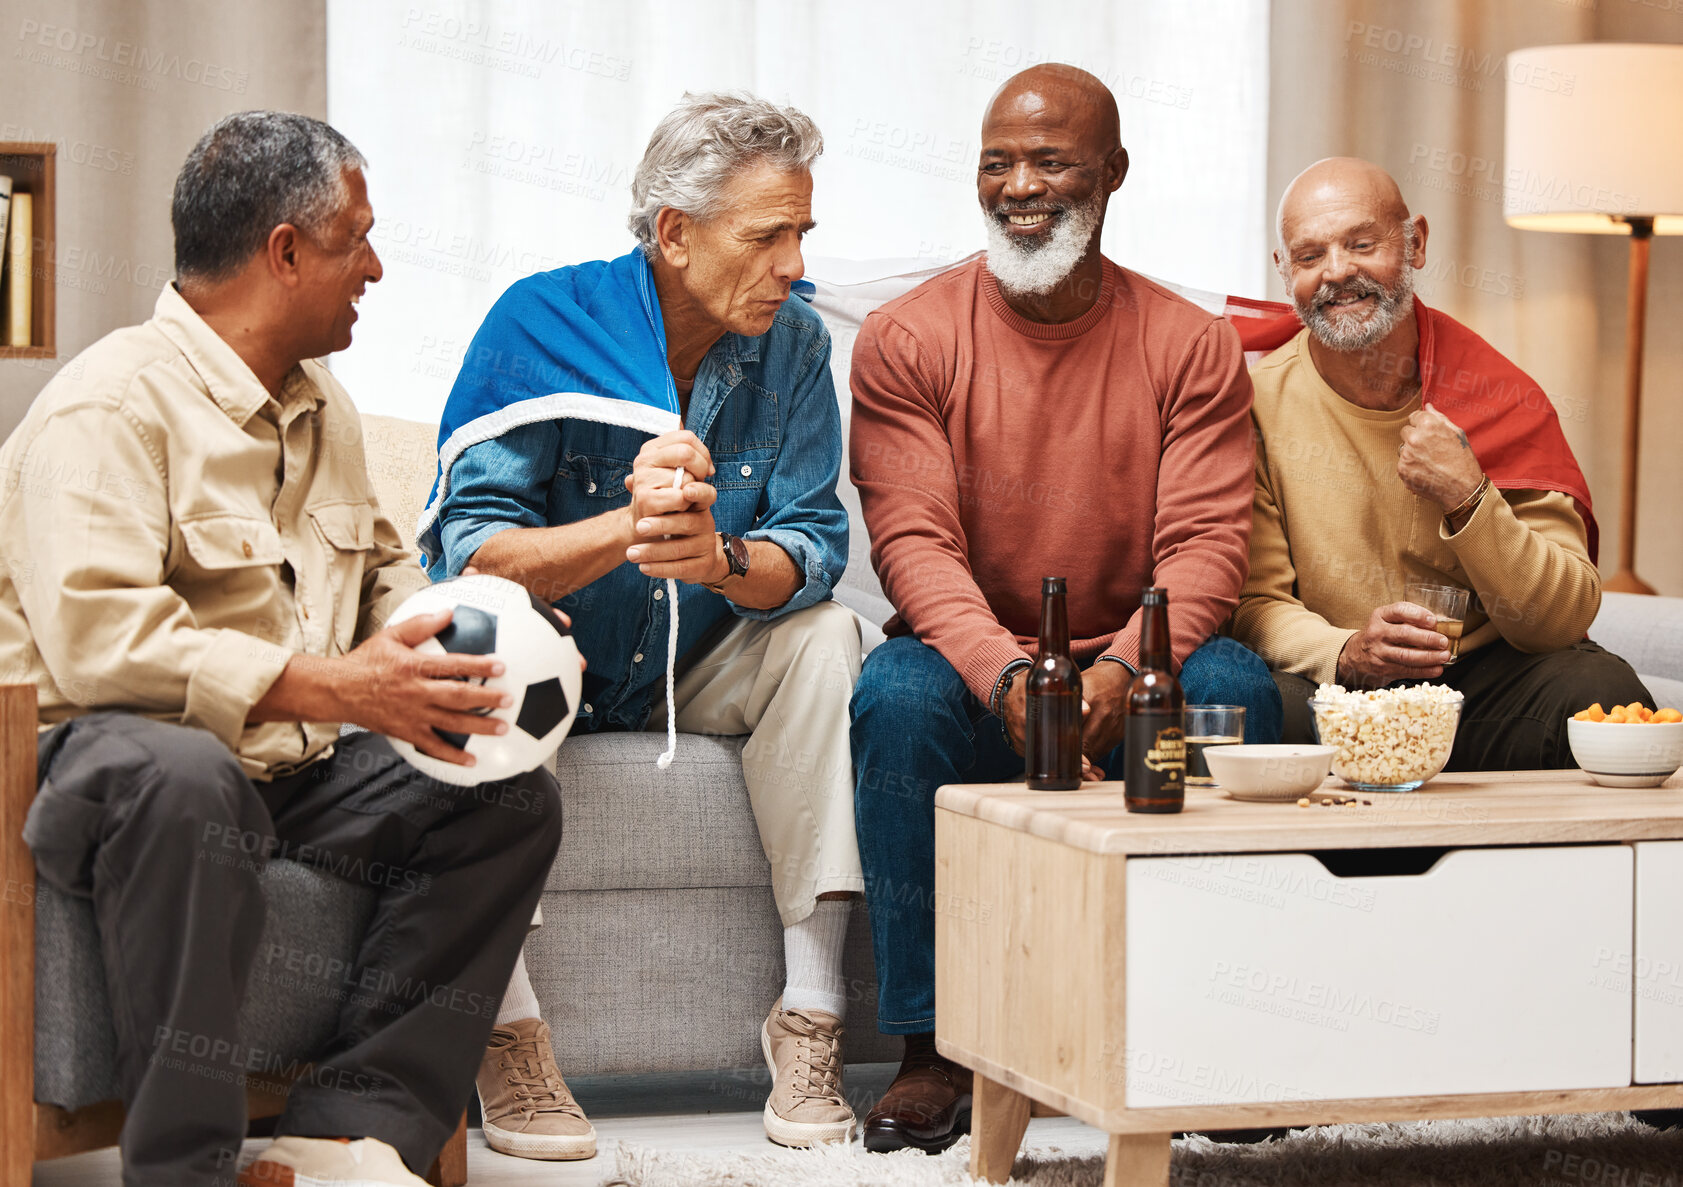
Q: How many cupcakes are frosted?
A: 0